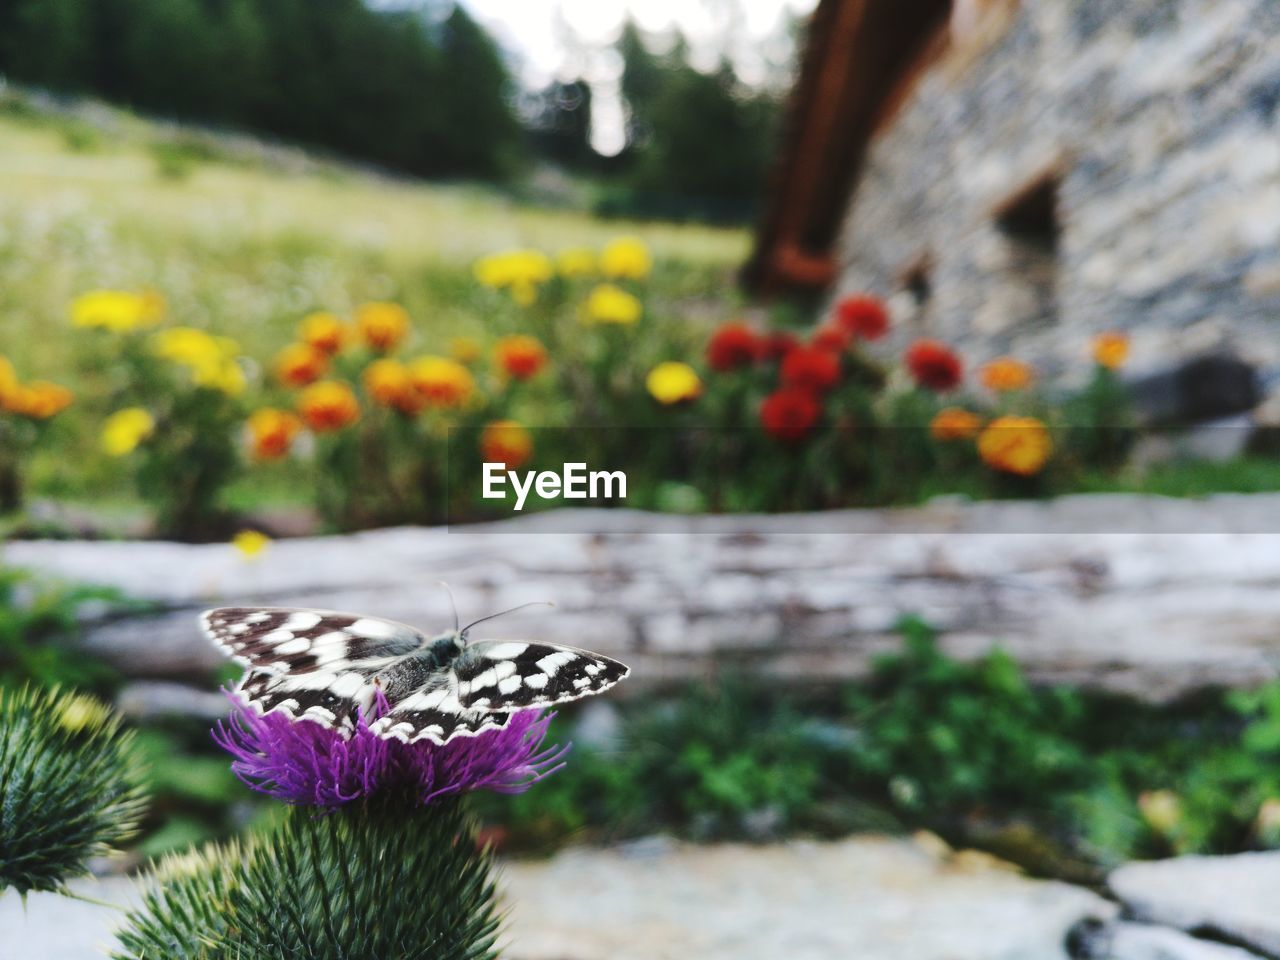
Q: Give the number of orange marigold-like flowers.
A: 15